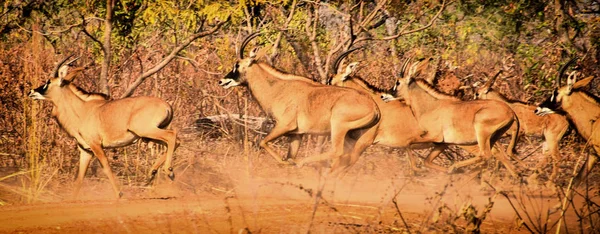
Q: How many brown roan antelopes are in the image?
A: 6